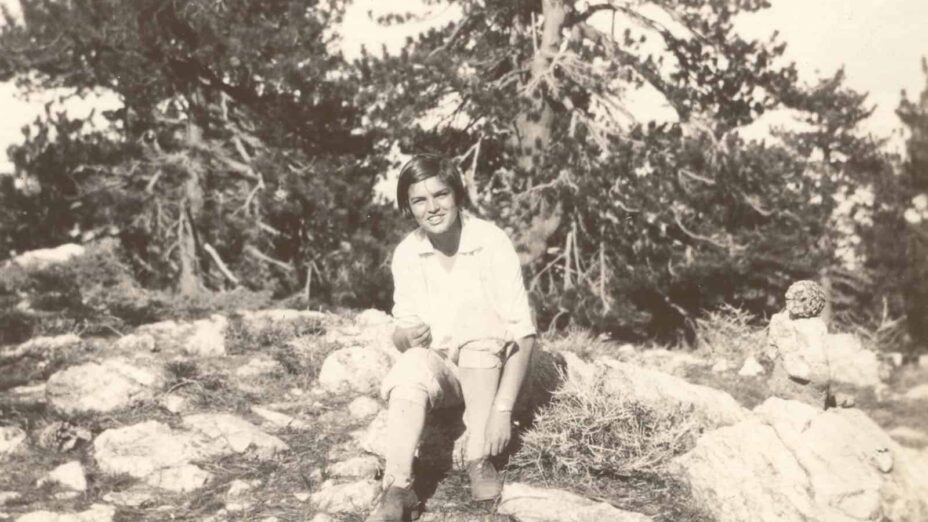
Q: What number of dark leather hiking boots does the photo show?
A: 2